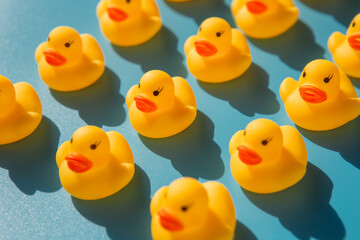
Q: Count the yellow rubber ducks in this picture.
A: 11